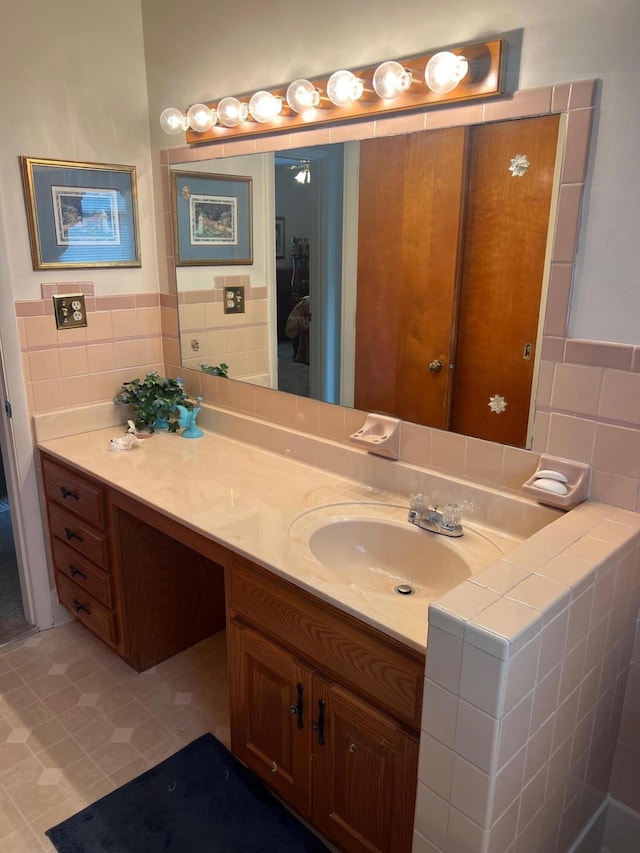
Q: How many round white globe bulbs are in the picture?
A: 8